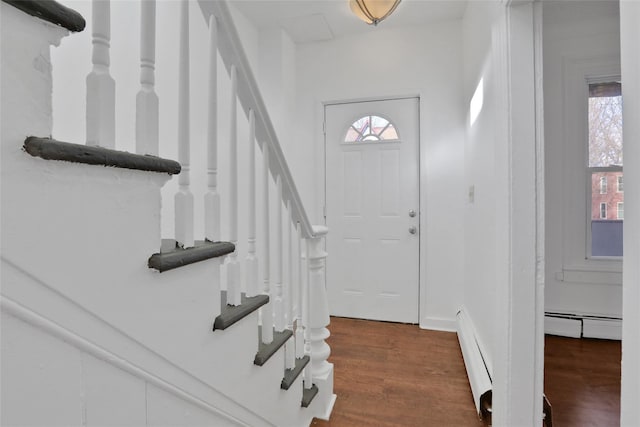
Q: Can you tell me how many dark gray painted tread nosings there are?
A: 7